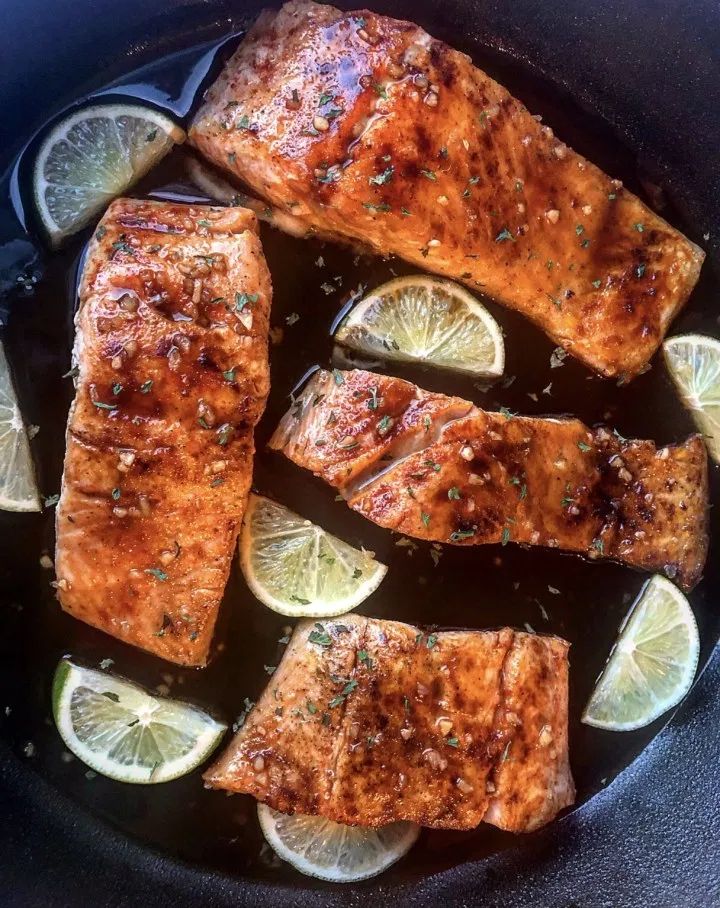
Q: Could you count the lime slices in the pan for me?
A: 8